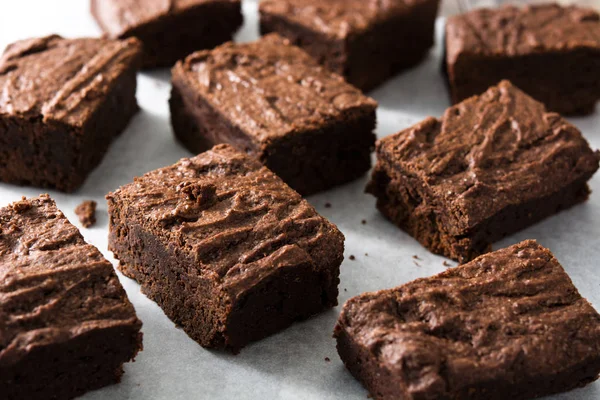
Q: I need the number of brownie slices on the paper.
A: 9